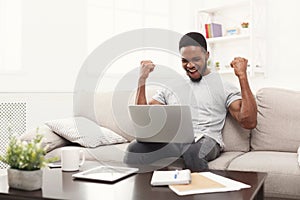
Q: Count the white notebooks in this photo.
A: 1